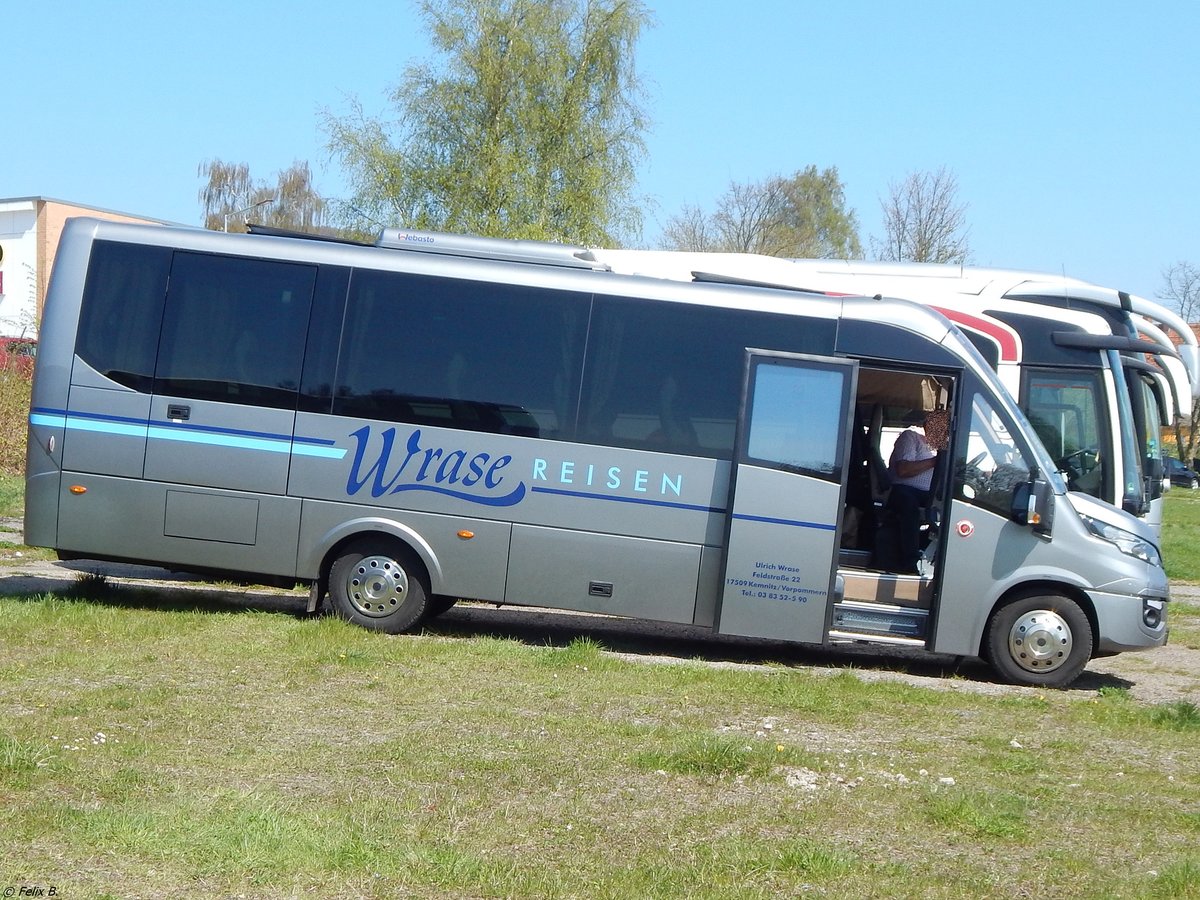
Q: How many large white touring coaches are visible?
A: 2